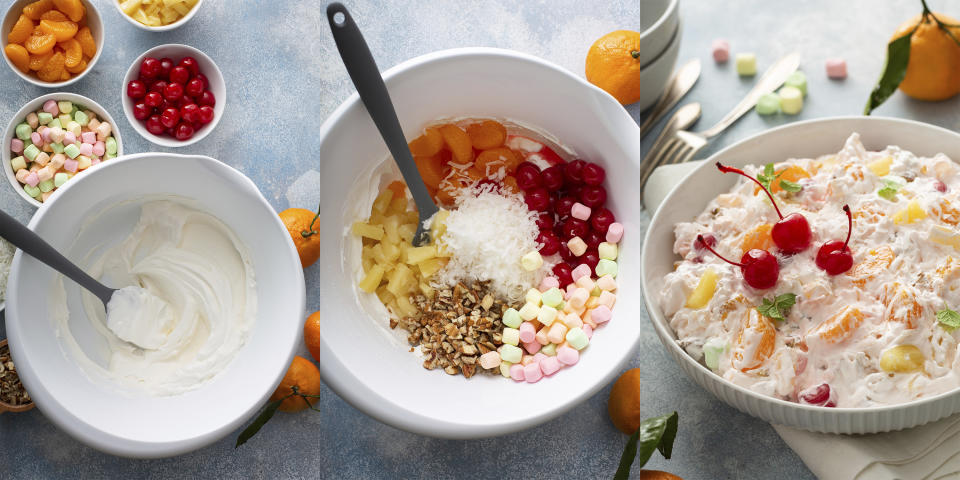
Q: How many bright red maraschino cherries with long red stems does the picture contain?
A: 3